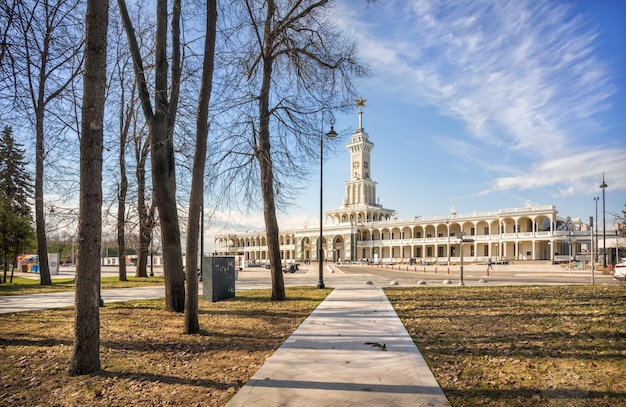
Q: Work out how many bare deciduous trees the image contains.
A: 7